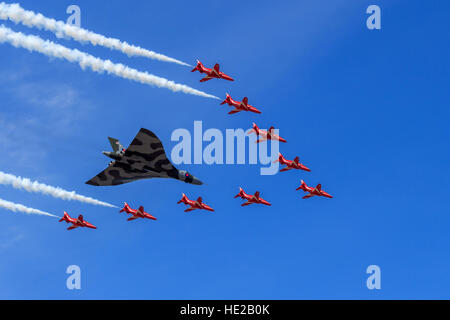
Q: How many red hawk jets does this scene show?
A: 9